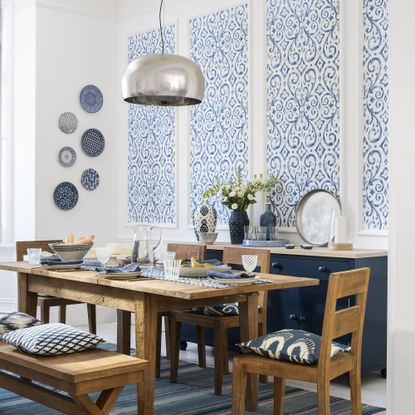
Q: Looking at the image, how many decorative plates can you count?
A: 6